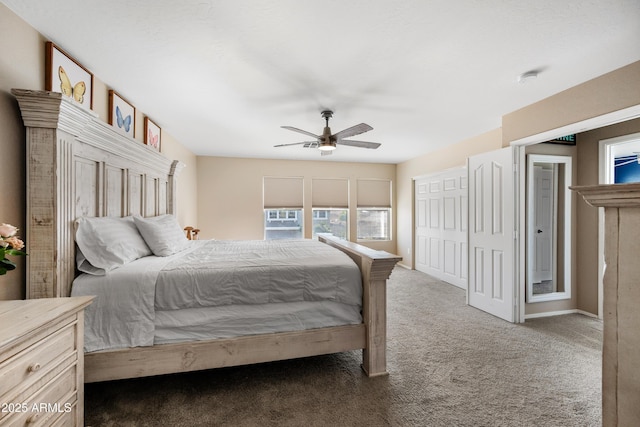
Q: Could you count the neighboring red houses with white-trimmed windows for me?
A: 0